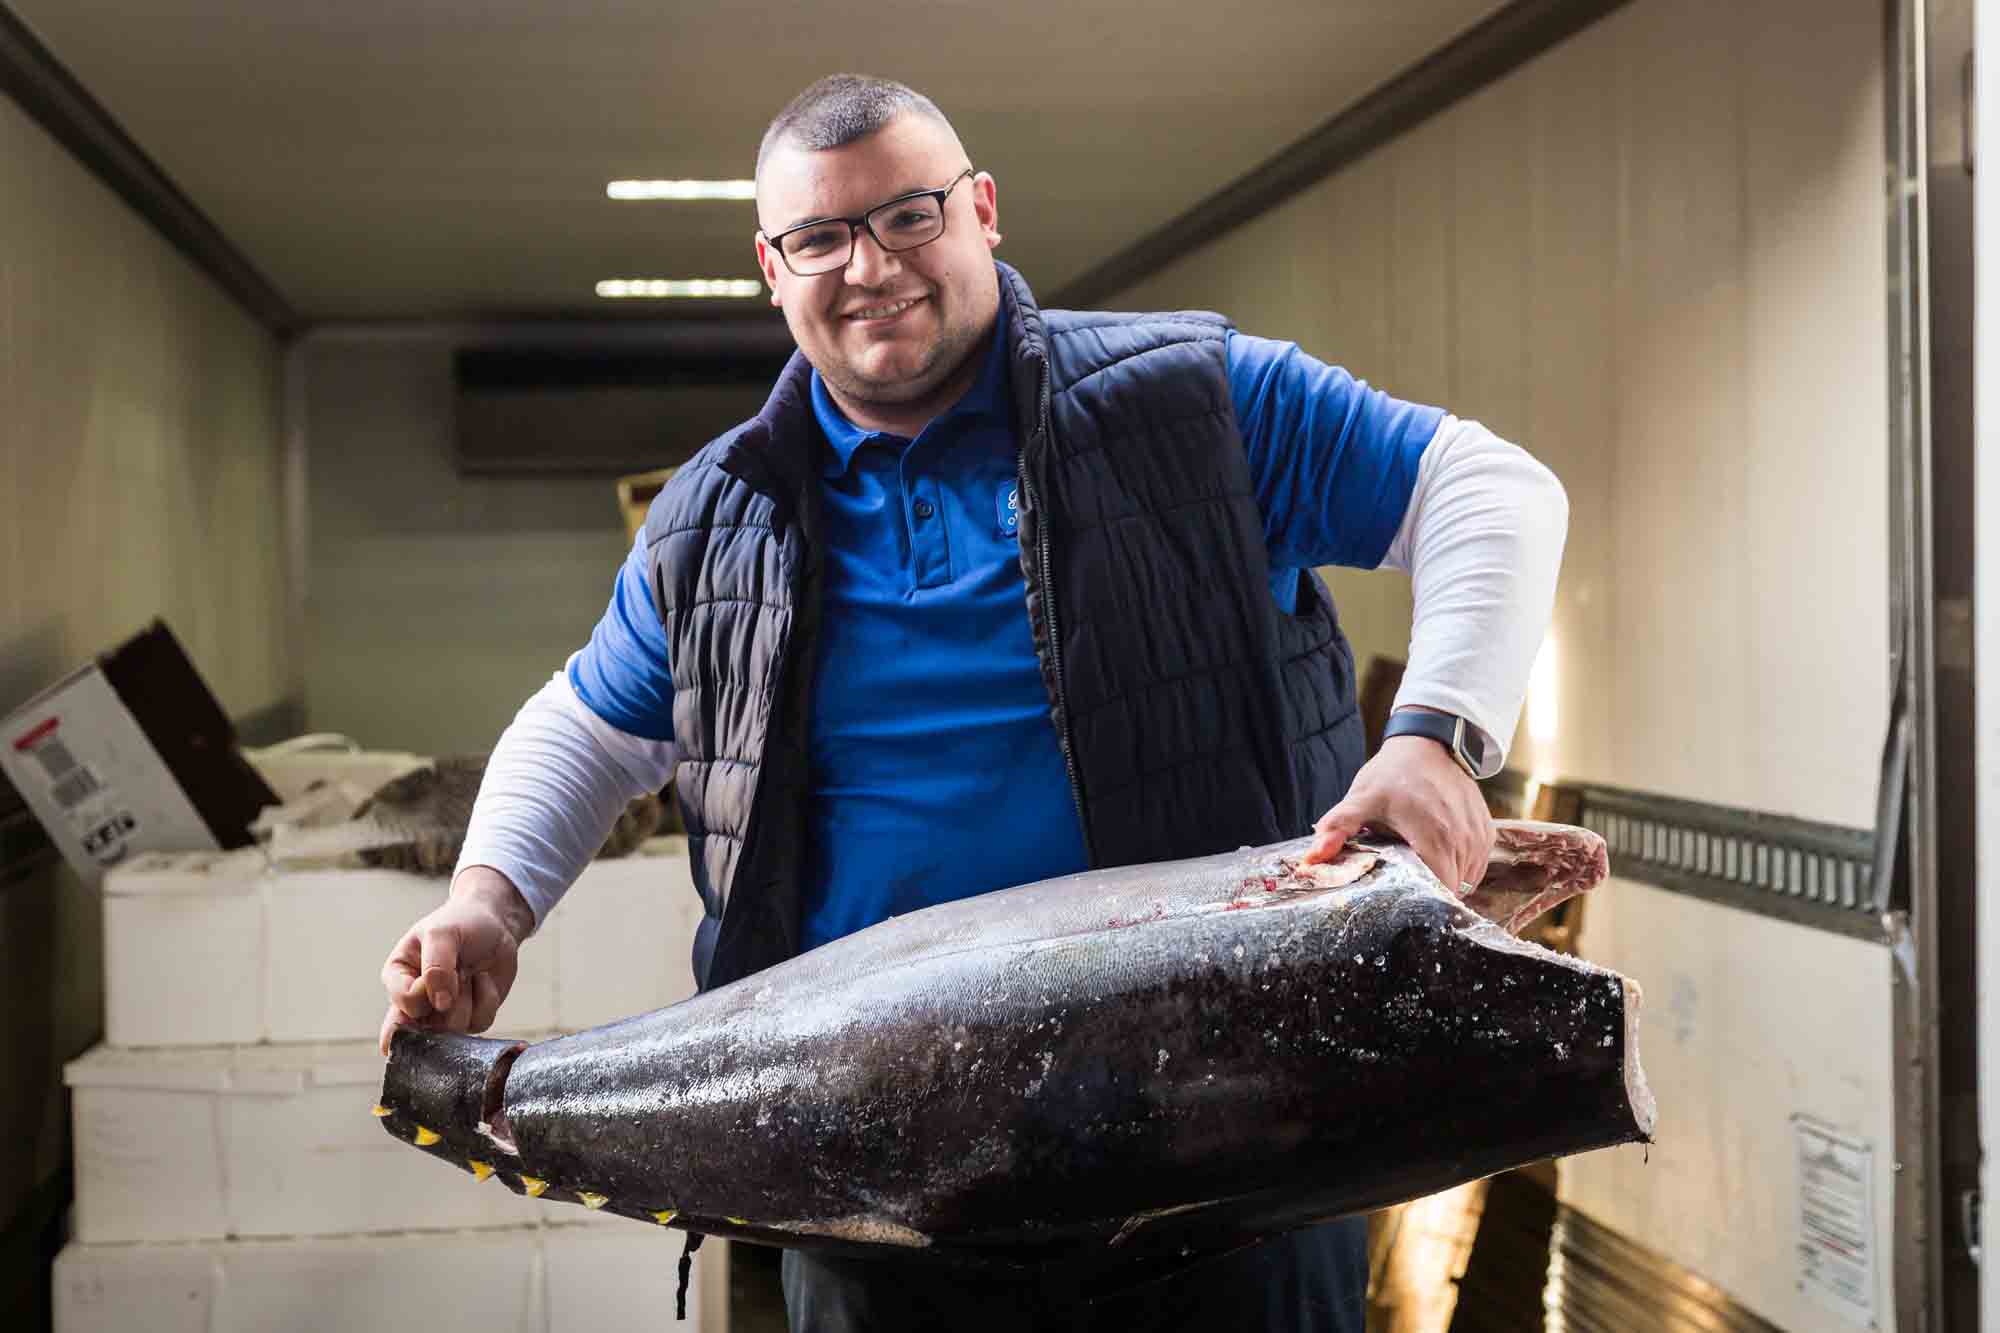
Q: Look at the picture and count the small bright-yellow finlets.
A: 7